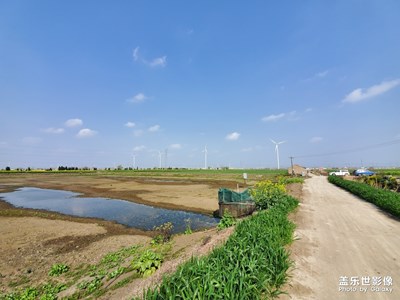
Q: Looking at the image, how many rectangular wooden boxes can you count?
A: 1